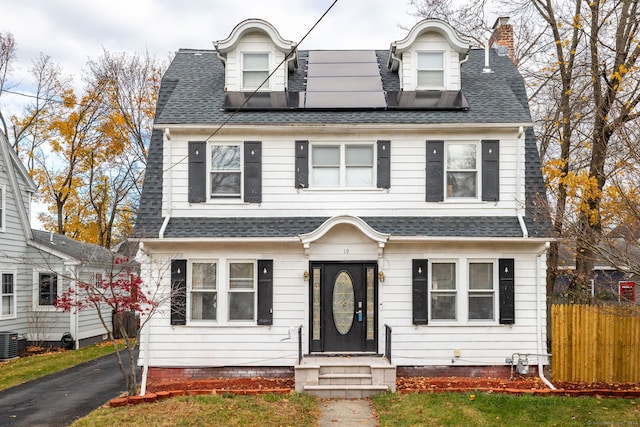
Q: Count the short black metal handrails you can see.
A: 2